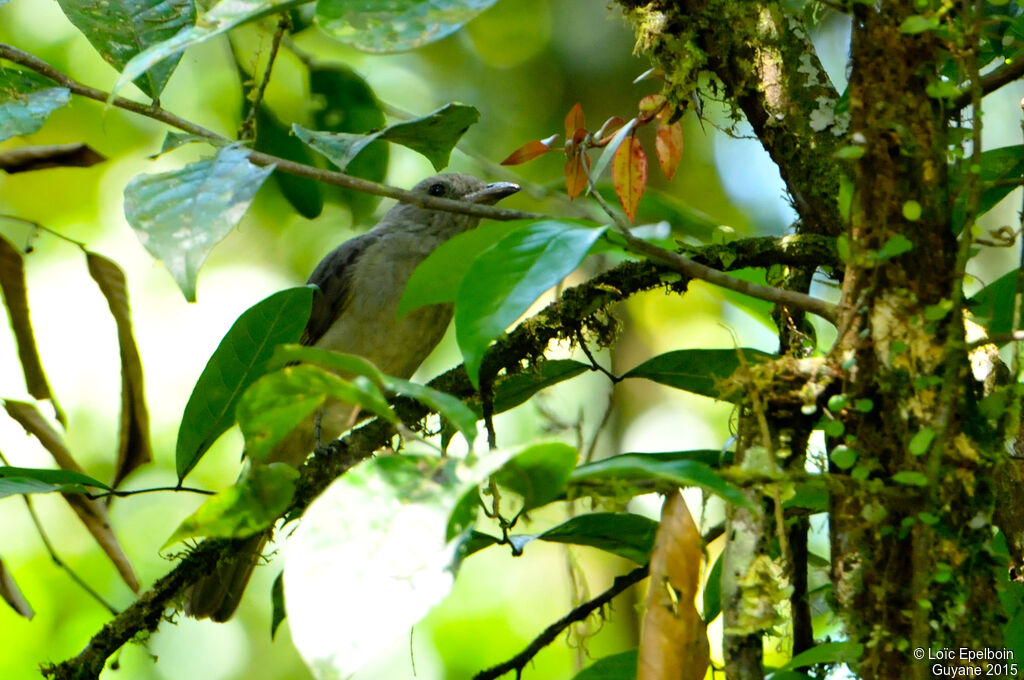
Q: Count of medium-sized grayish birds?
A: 1